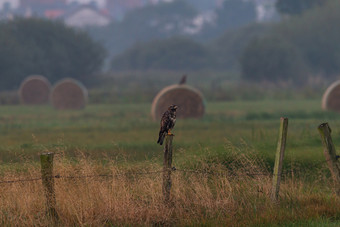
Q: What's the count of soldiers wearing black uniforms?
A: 0